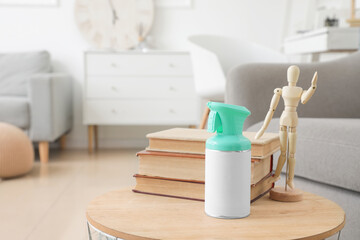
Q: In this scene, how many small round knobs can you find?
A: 6